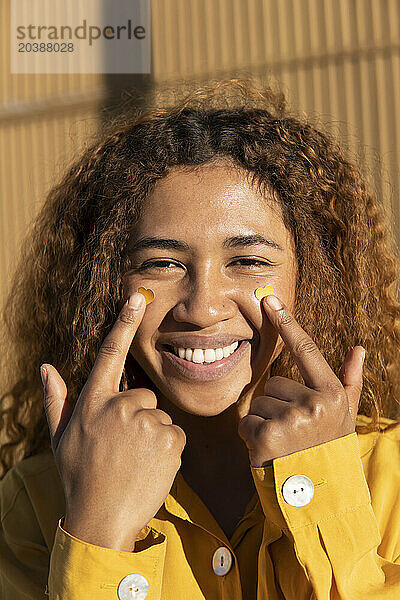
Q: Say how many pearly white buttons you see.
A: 3